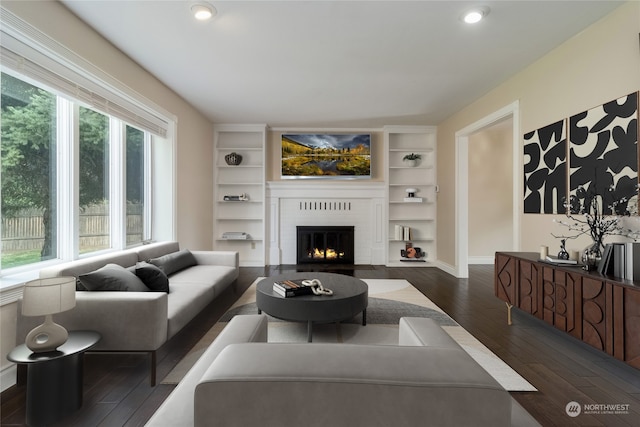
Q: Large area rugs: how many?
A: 1